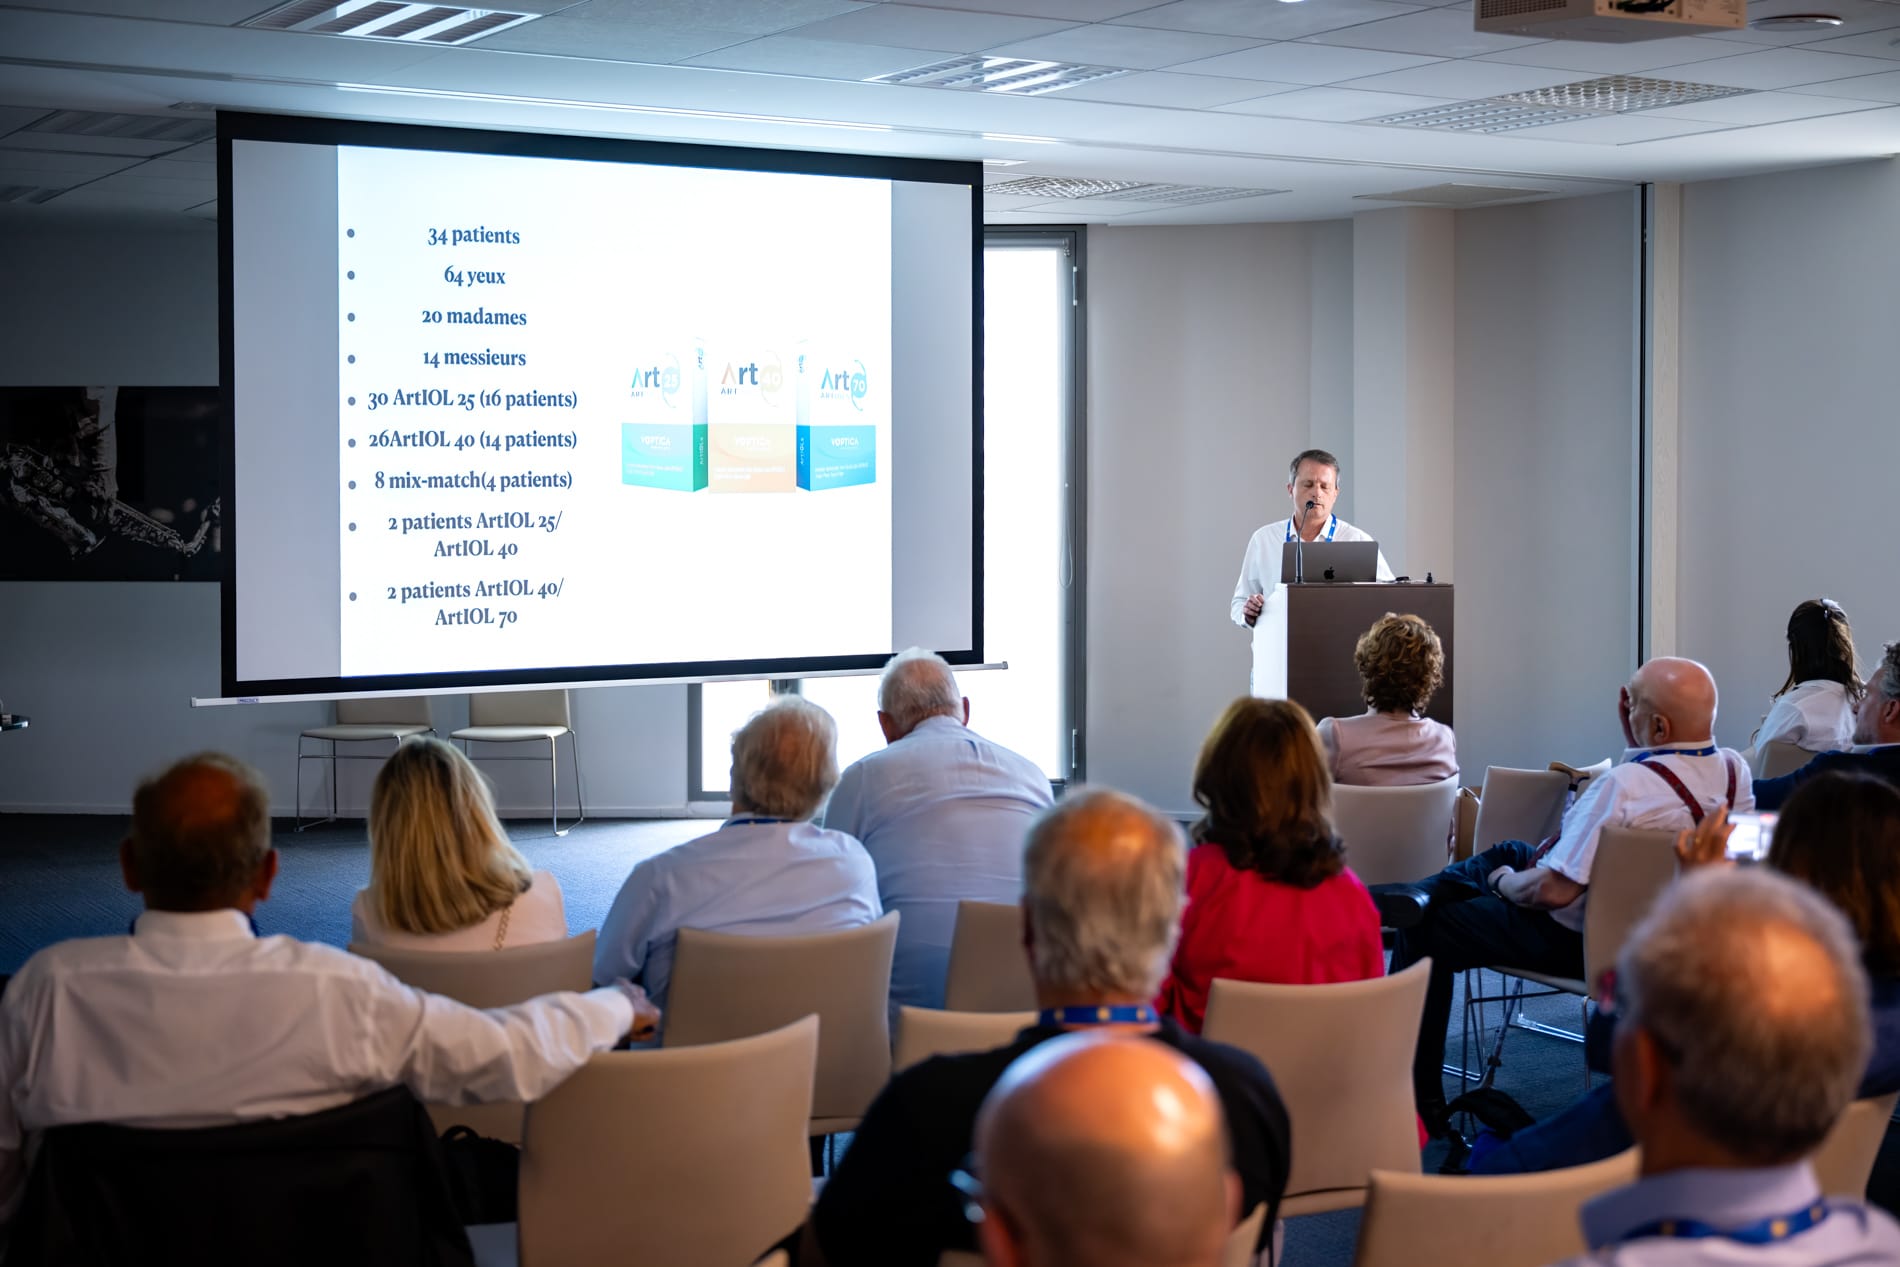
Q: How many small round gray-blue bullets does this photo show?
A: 9